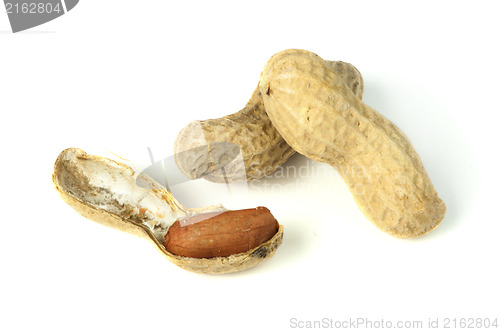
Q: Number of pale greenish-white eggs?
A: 0